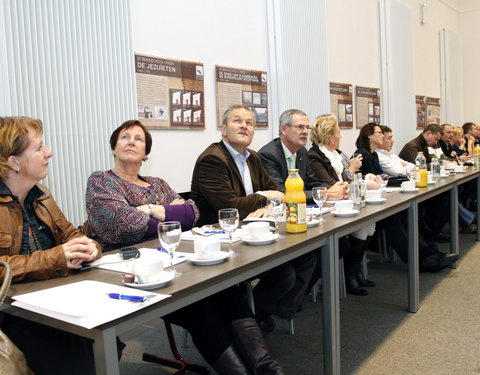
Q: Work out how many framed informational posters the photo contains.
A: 6